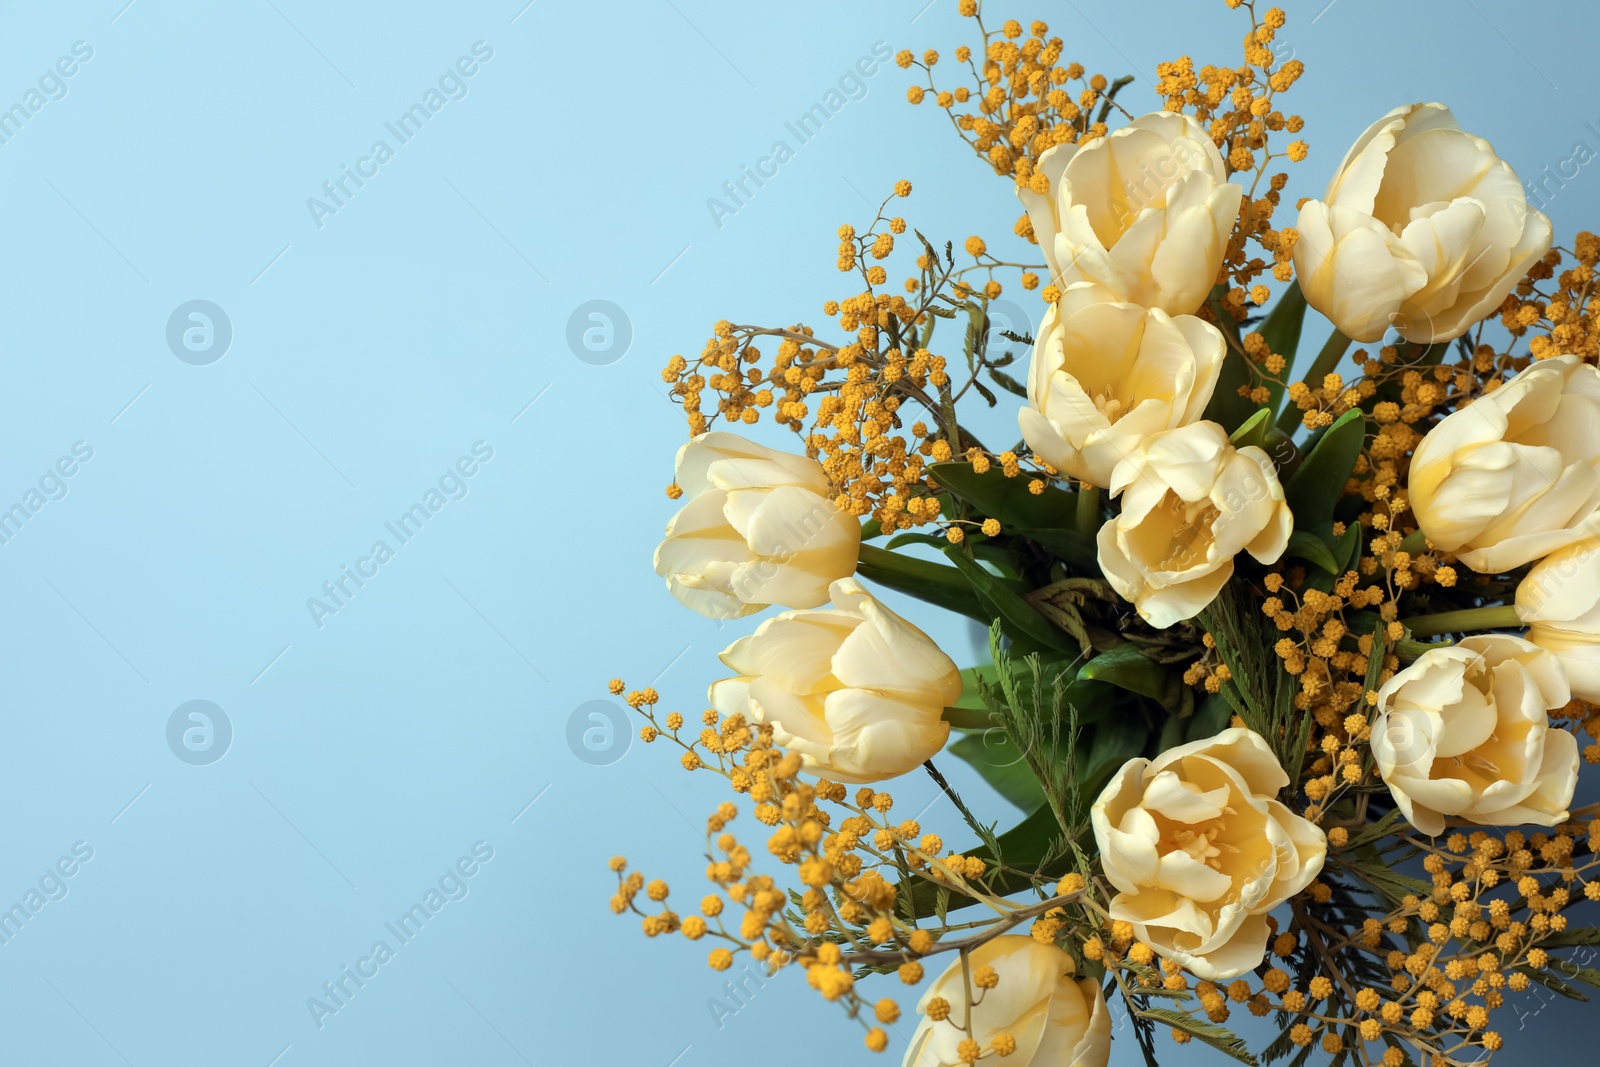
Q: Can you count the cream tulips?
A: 11